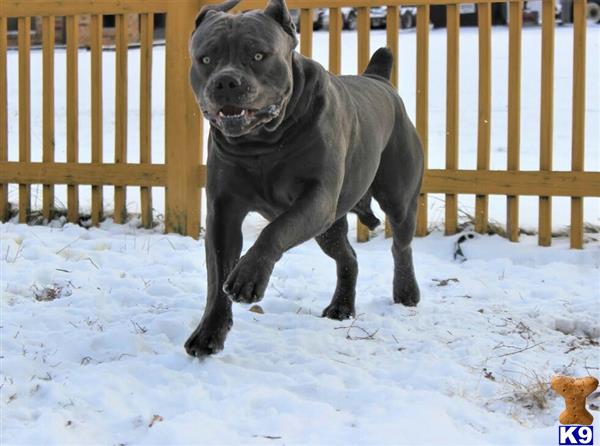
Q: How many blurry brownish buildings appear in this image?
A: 1